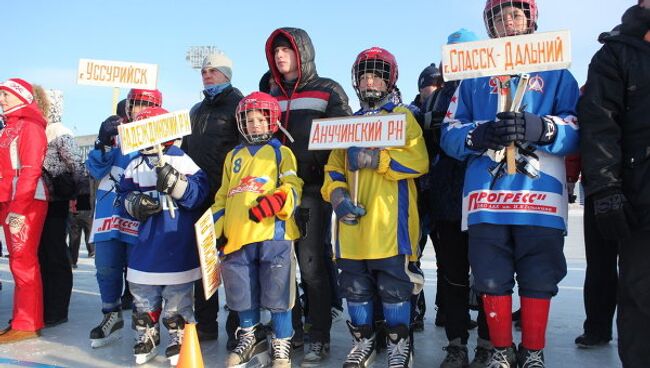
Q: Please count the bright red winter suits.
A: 1